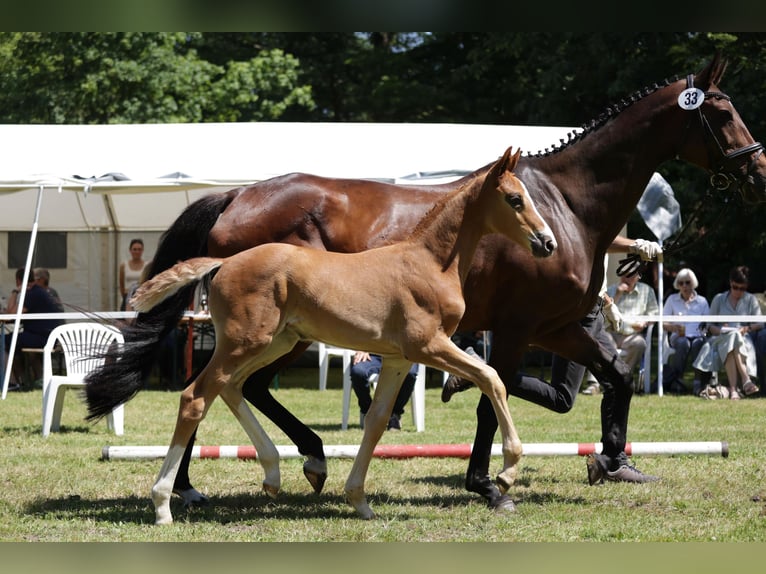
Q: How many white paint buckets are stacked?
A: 0